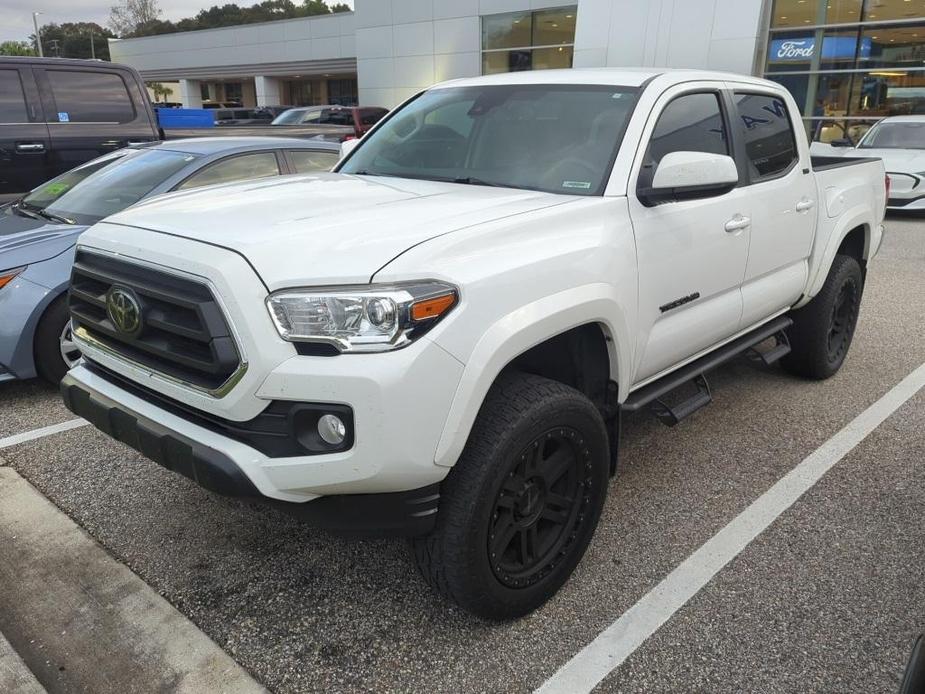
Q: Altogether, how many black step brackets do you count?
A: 2